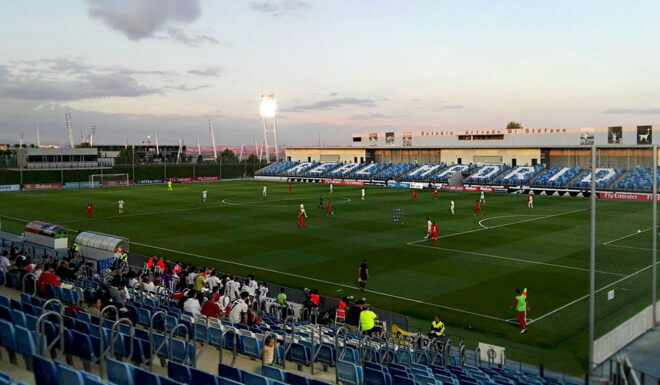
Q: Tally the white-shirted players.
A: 10